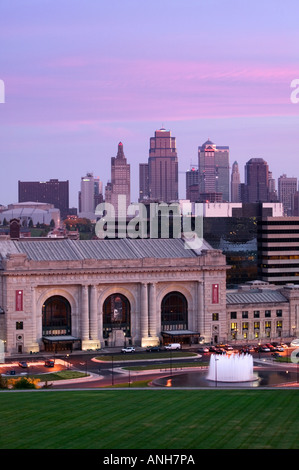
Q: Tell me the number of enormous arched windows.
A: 3